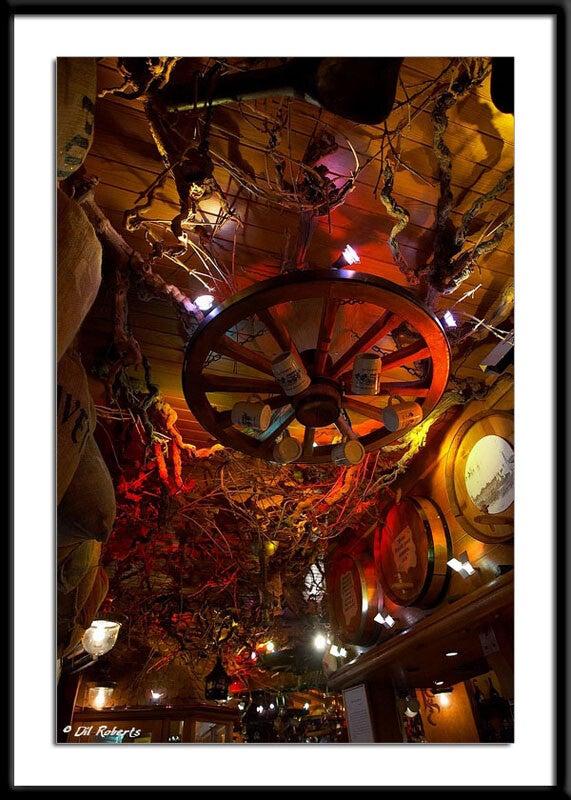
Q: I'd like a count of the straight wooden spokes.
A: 12